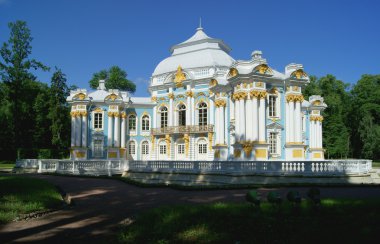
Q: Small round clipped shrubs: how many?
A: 4